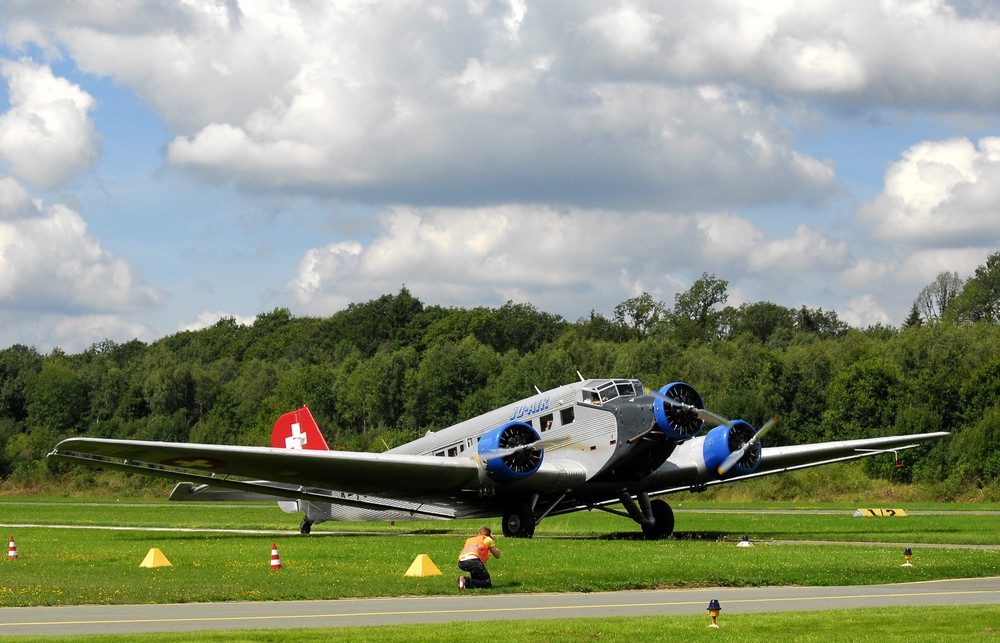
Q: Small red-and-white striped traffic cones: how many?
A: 2